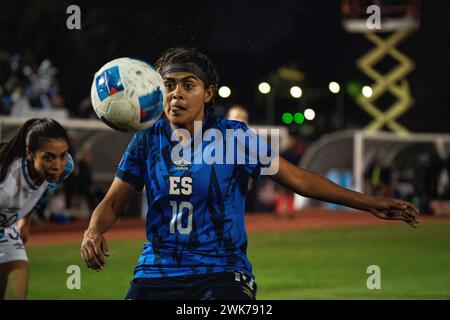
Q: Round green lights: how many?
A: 2